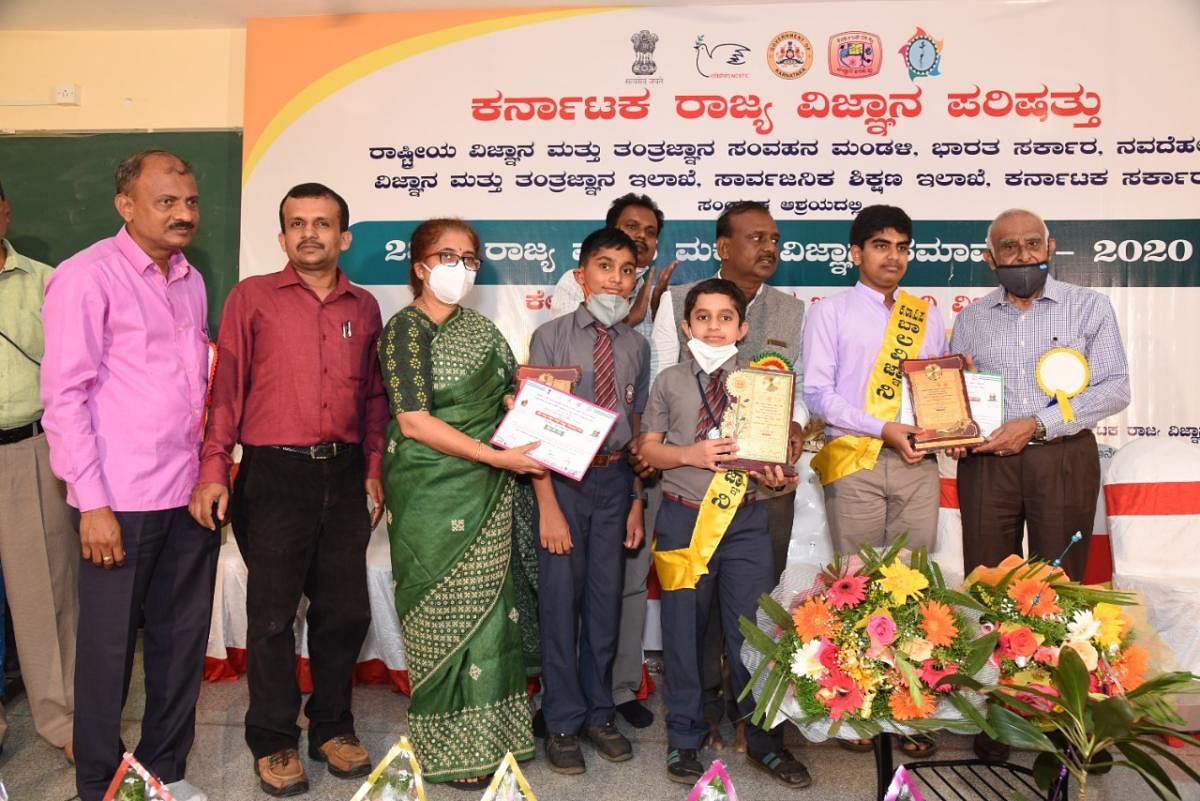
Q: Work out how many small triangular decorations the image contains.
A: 5